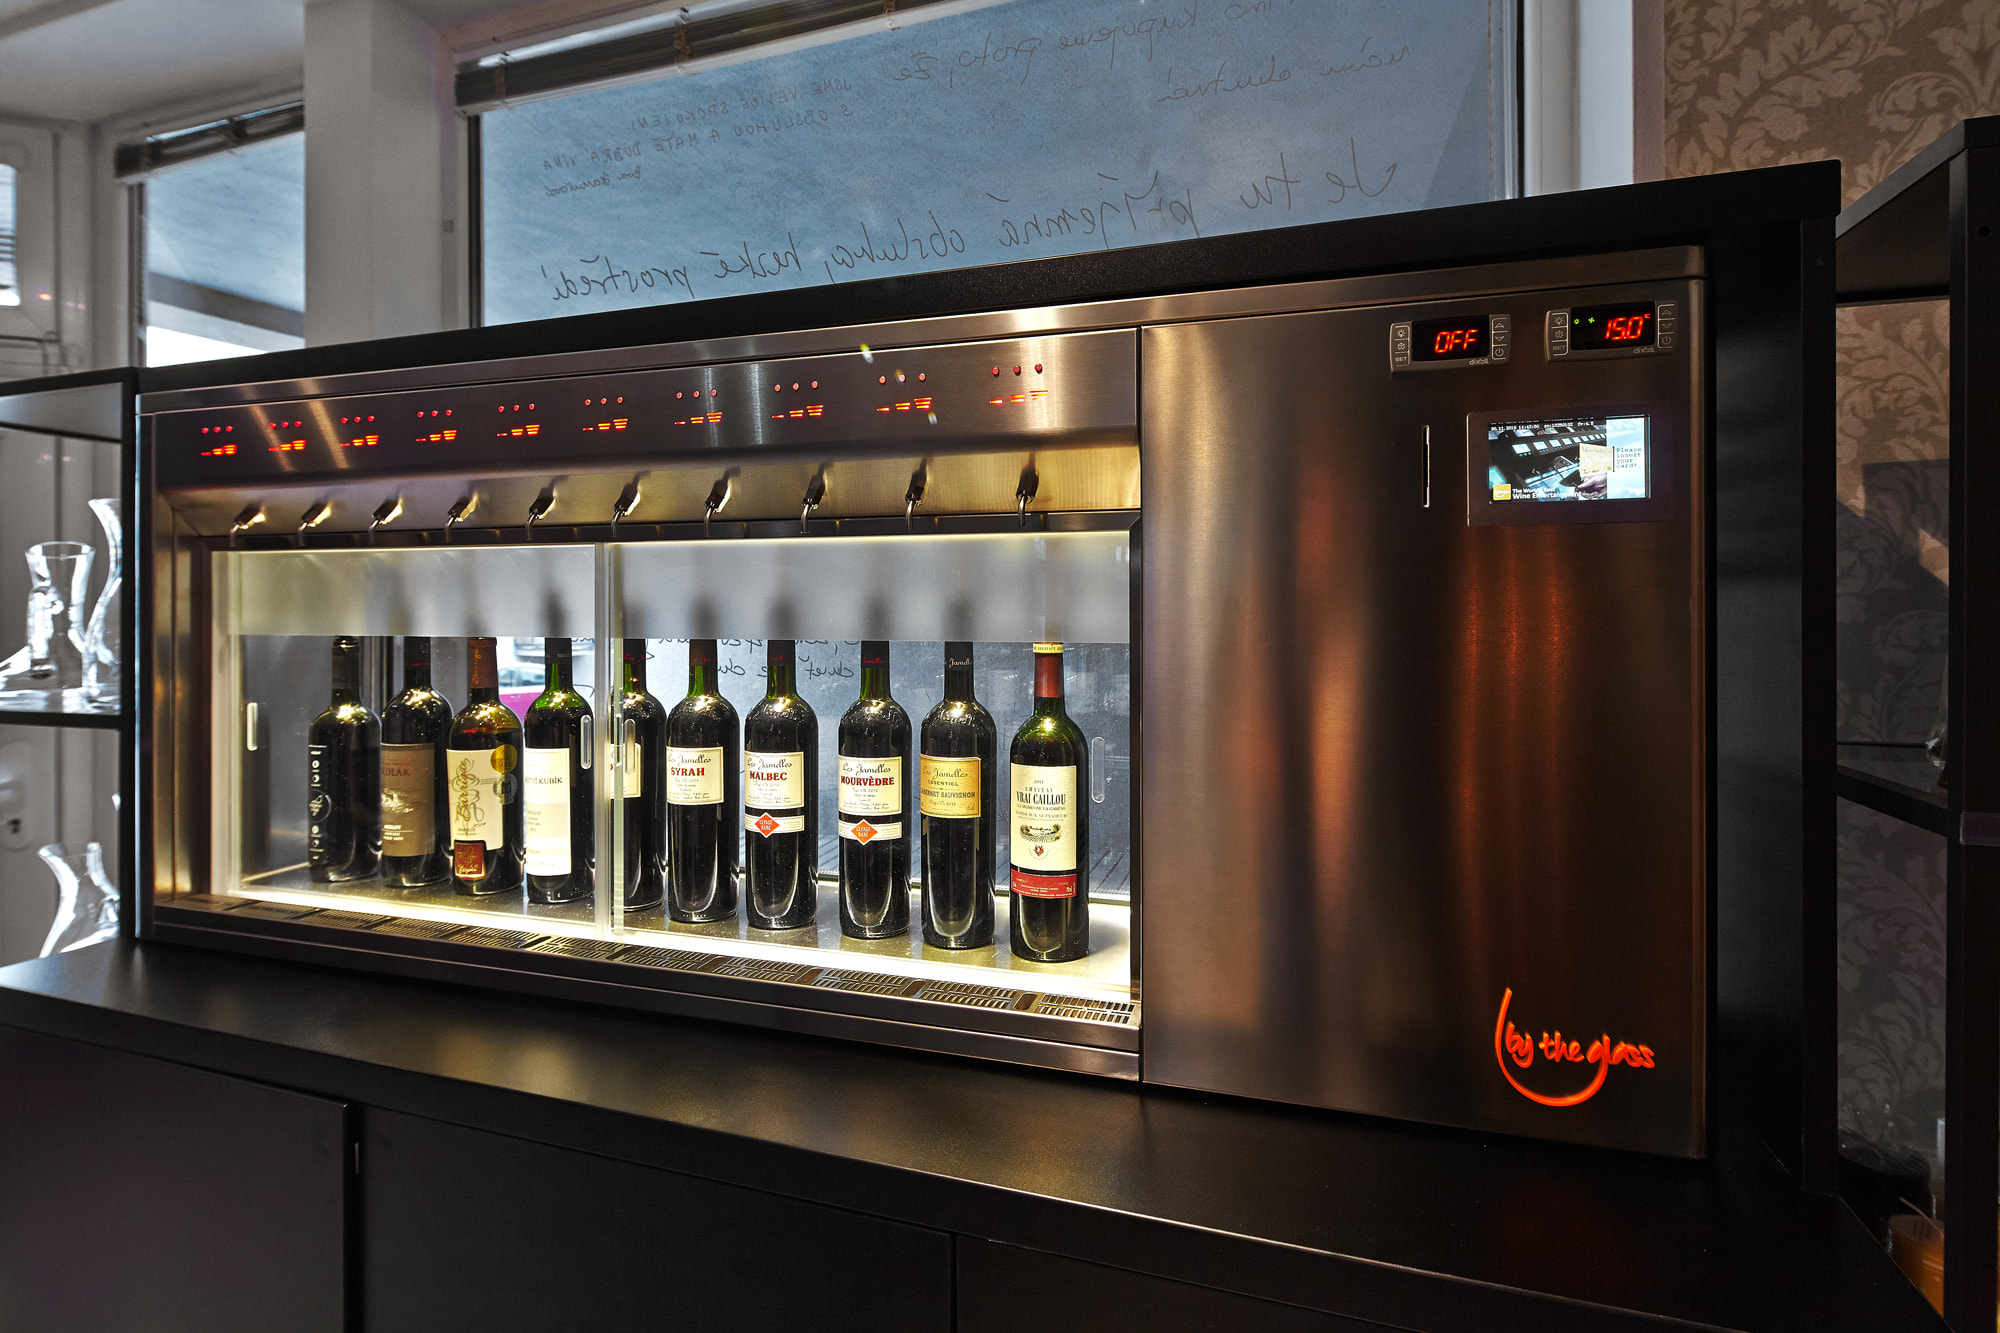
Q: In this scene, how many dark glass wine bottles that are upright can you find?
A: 10